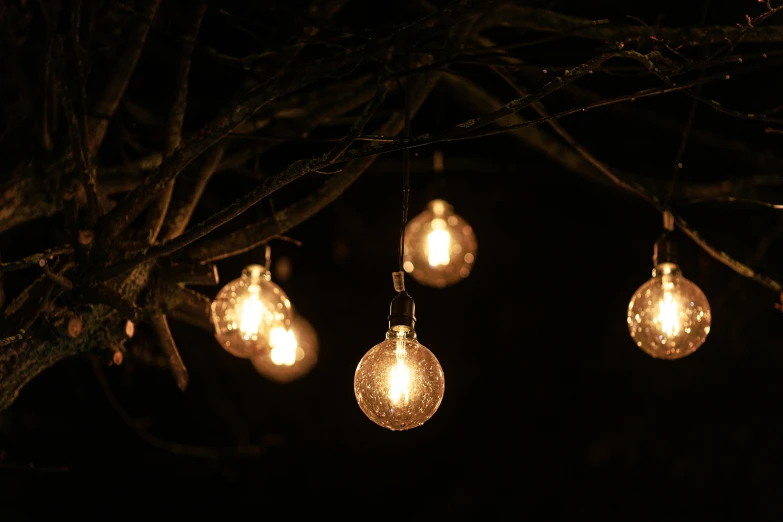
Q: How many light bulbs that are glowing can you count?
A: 5